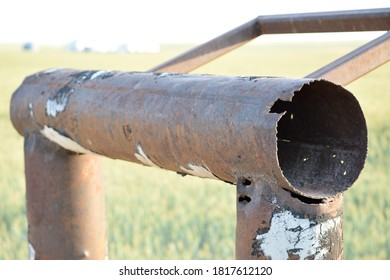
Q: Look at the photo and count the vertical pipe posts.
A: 2